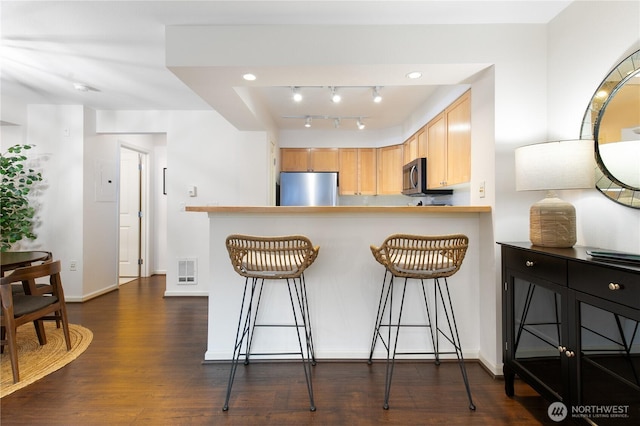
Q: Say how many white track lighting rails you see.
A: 2